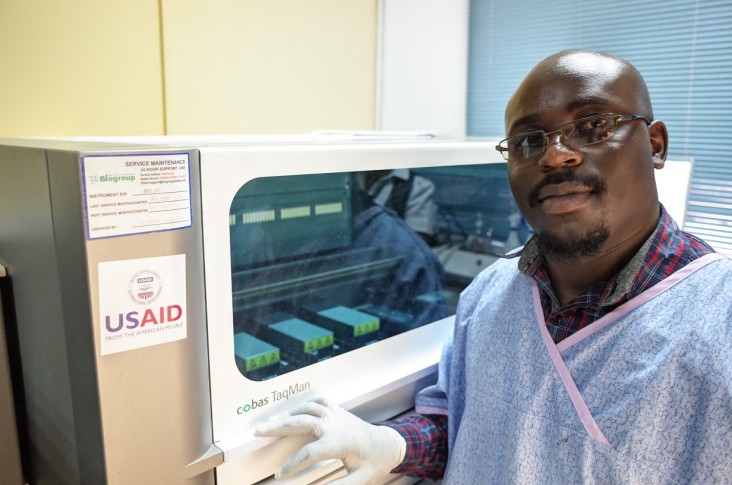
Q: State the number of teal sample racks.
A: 3